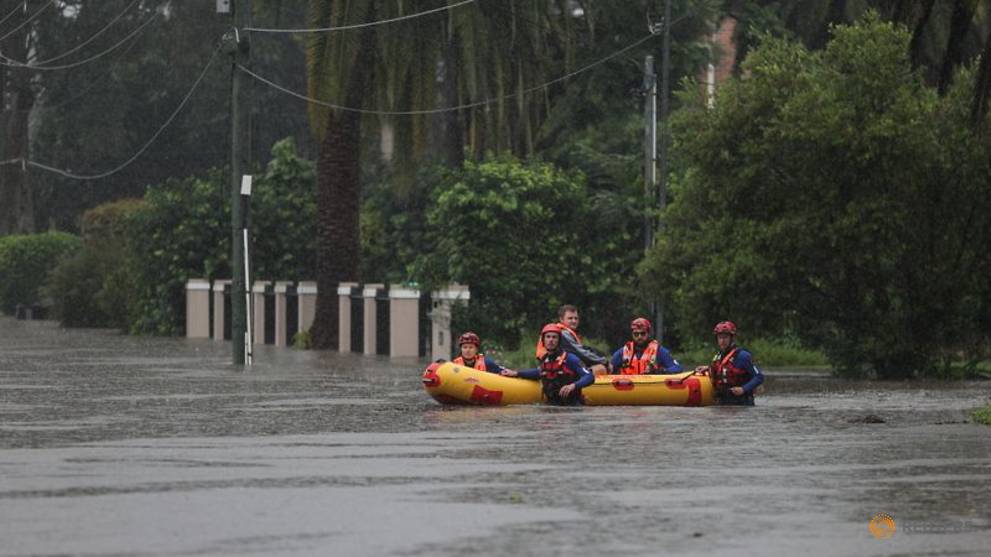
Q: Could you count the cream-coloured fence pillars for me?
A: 9